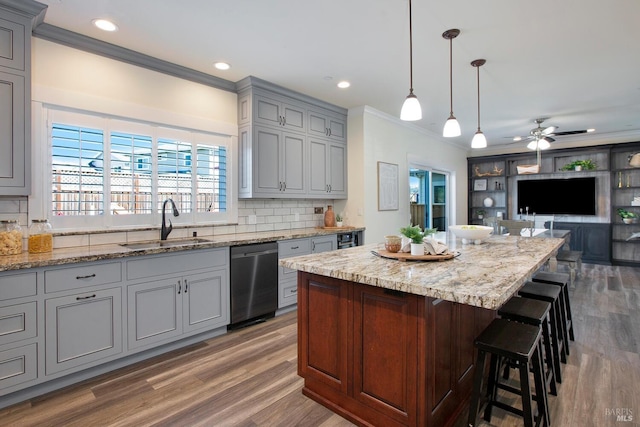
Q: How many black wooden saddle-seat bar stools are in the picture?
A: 4